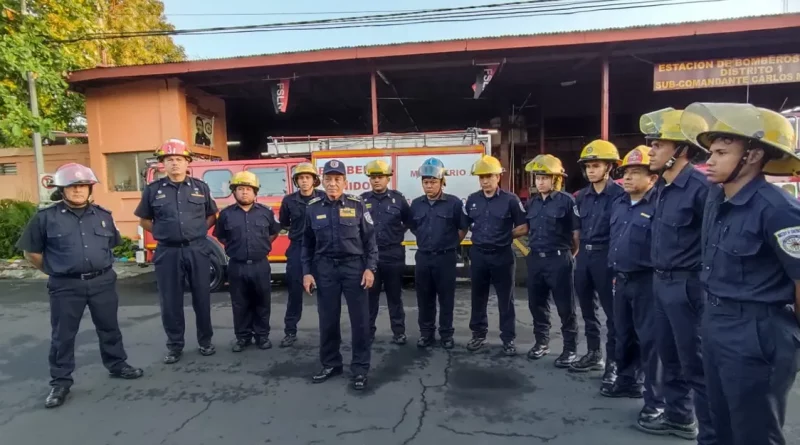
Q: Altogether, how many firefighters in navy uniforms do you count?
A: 13